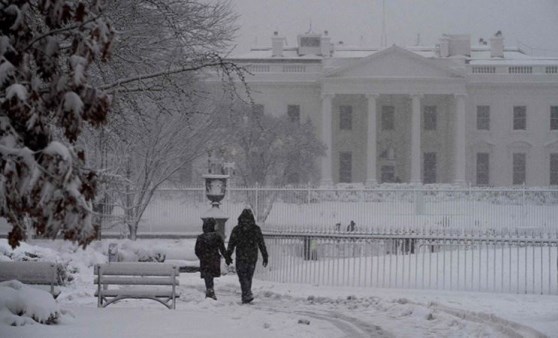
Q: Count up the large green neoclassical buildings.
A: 0